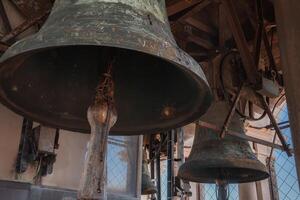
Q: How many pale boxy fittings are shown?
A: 2